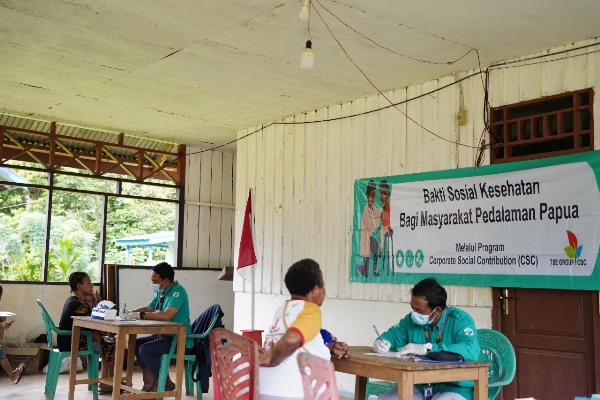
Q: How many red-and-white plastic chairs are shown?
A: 2